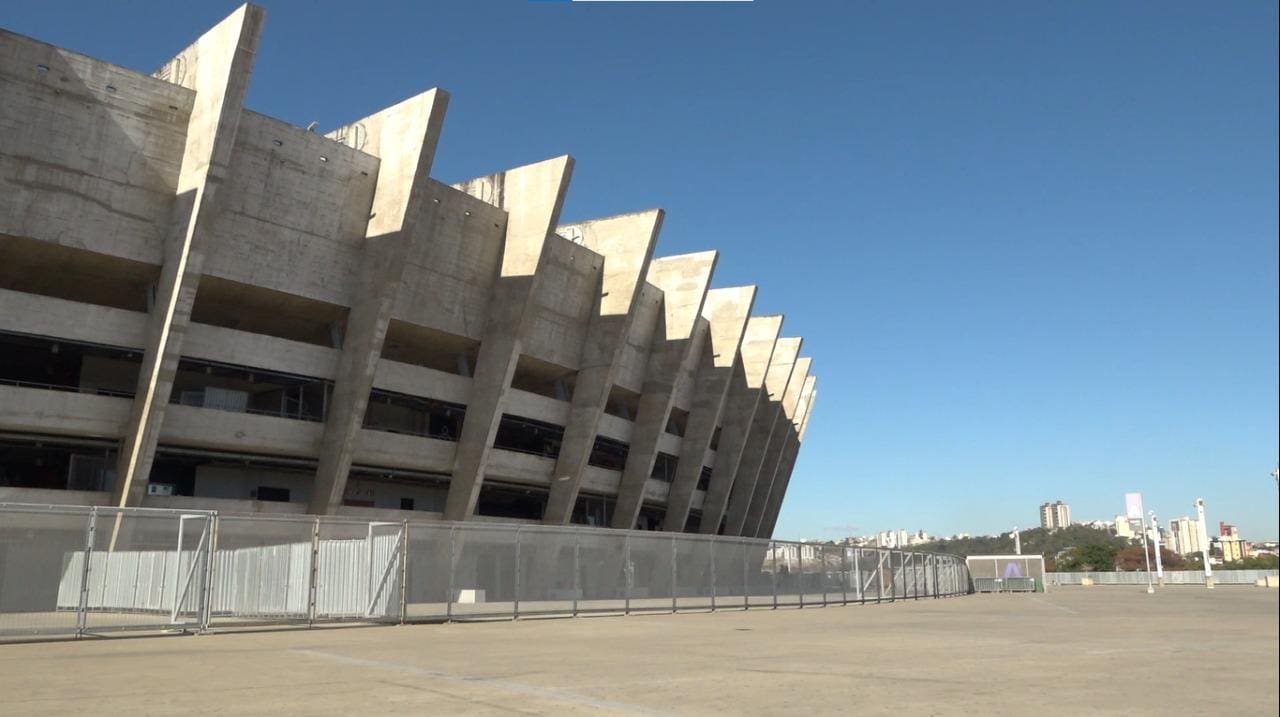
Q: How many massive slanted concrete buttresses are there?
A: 11